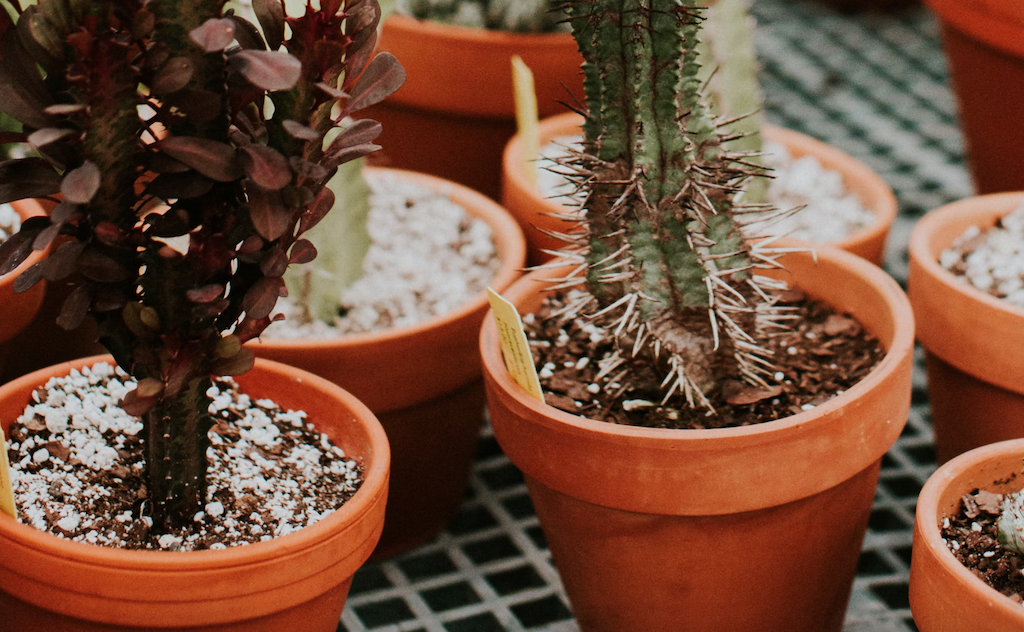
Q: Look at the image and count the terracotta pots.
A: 9